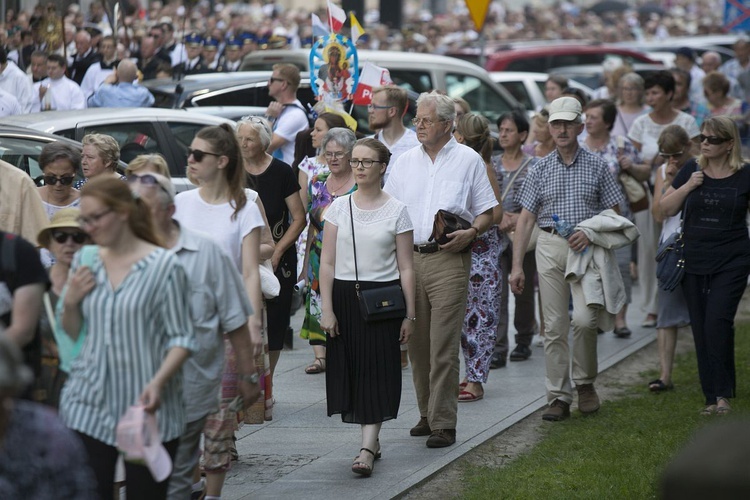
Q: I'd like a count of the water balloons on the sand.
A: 0